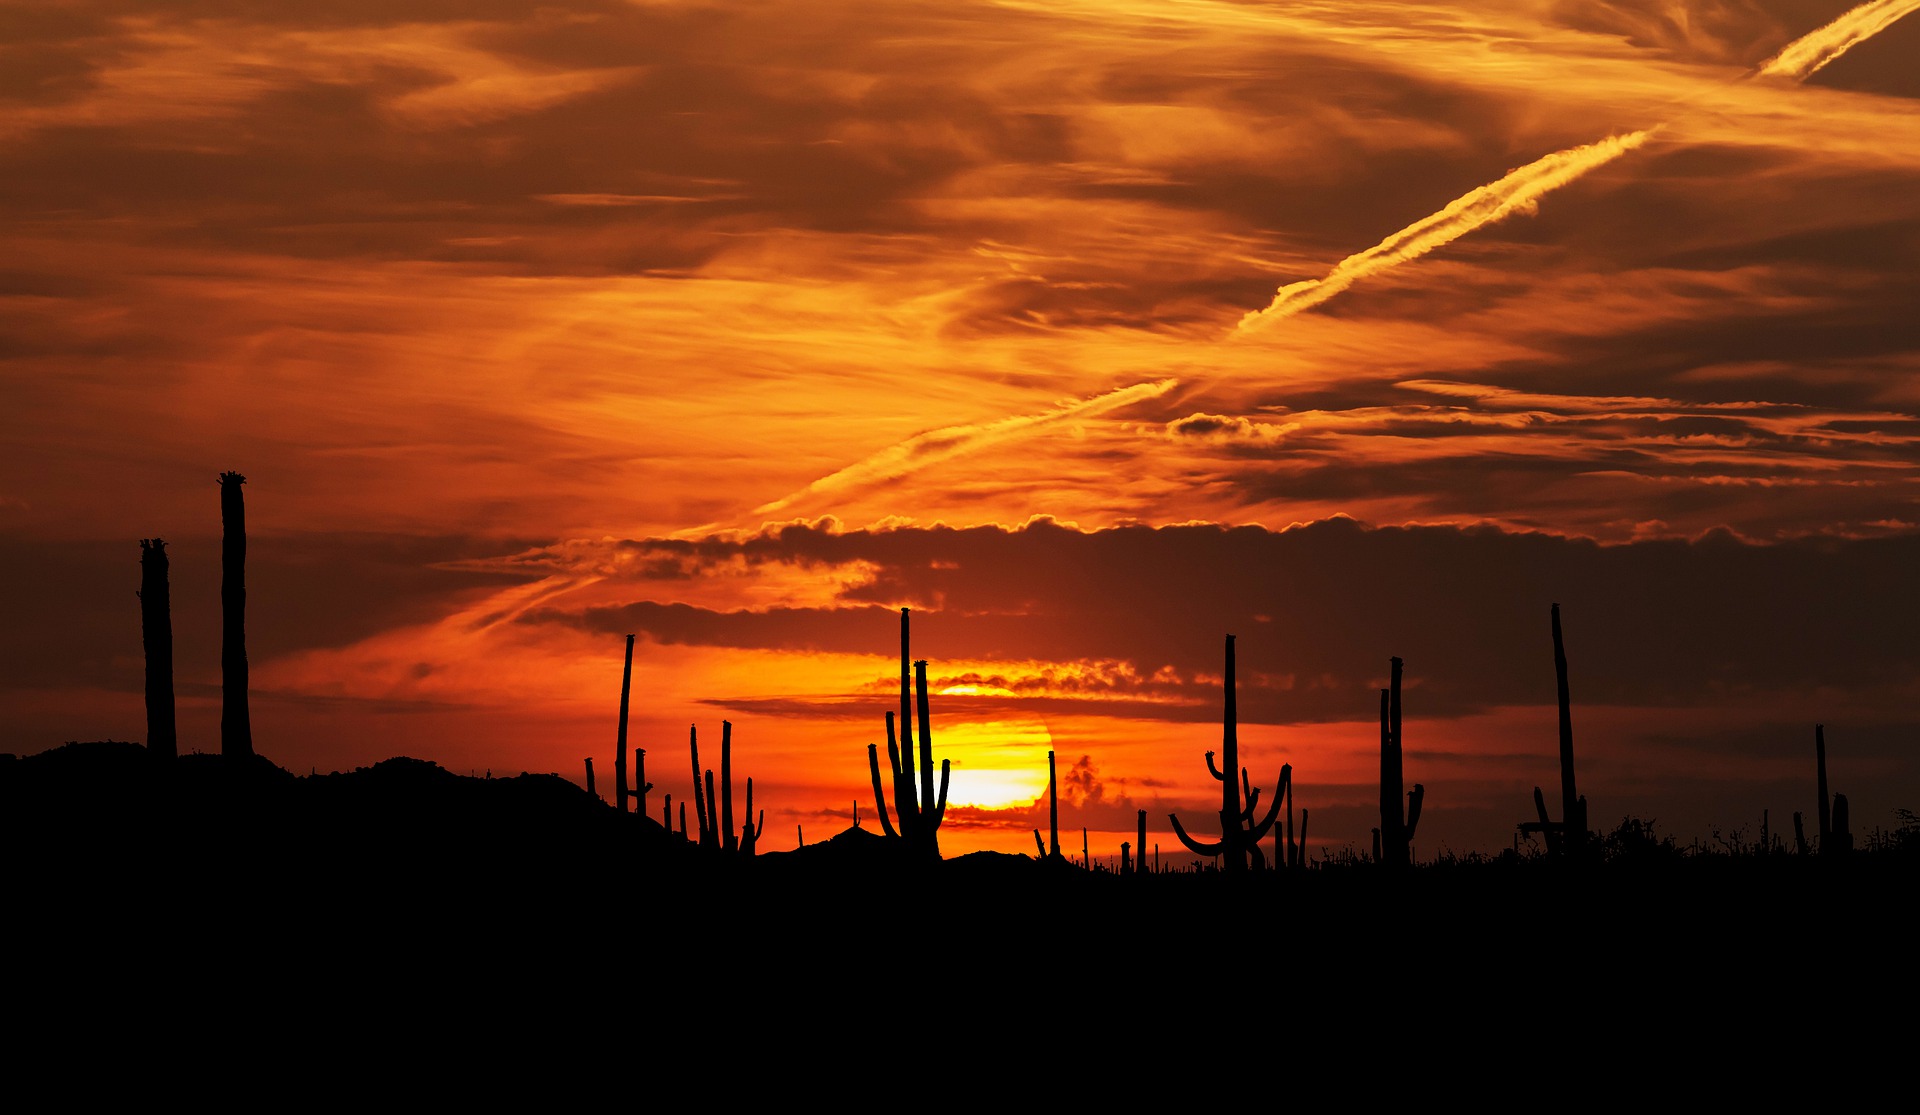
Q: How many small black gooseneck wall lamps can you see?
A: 0